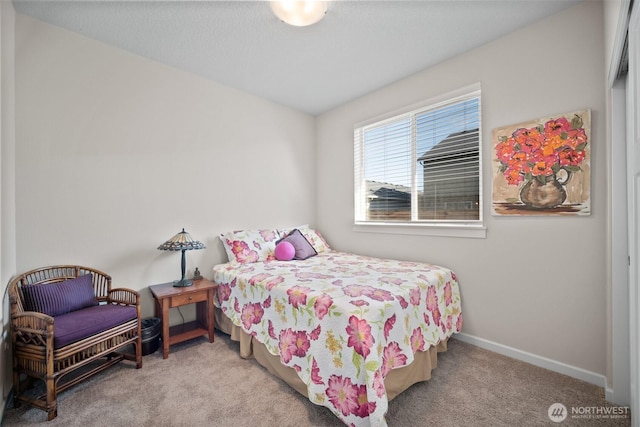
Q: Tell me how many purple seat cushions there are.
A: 1